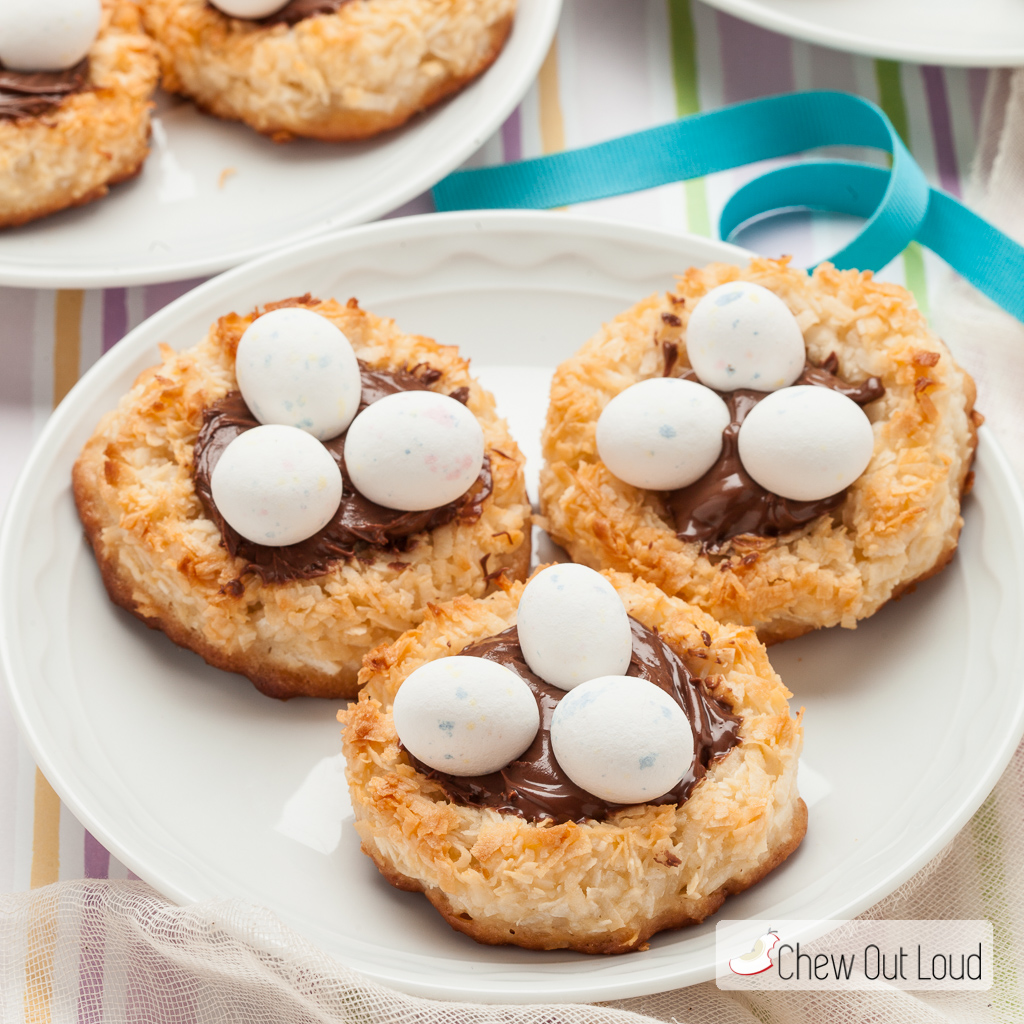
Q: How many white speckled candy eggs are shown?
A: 11